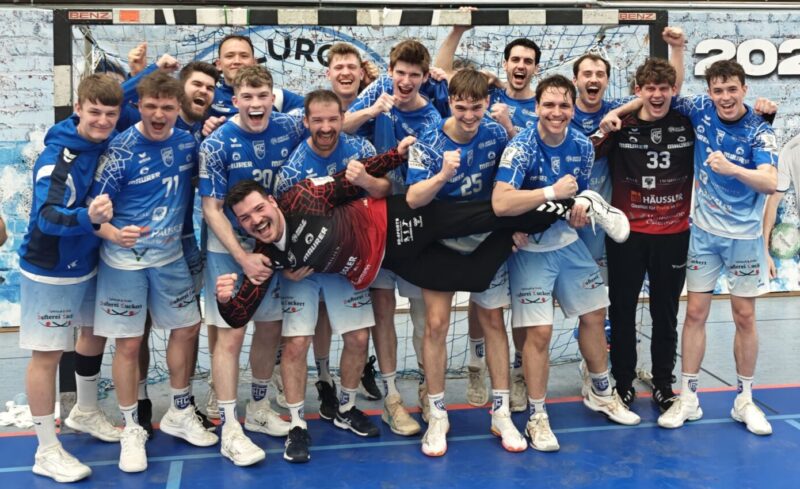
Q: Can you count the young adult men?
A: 15